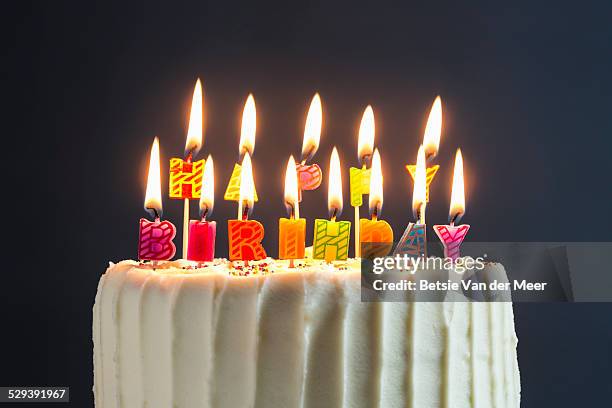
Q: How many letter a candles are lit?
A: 2